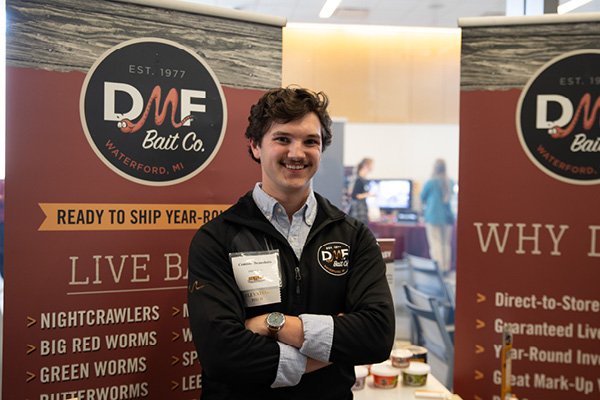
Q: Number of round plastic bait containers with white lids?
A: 4